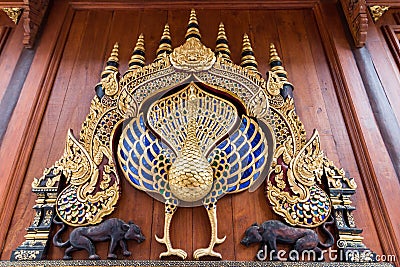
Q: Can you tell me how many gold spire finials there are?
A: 7